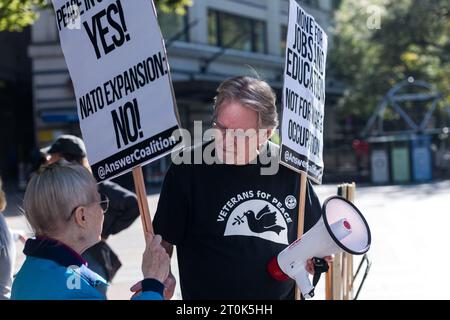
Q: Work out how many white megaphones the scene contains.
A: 1